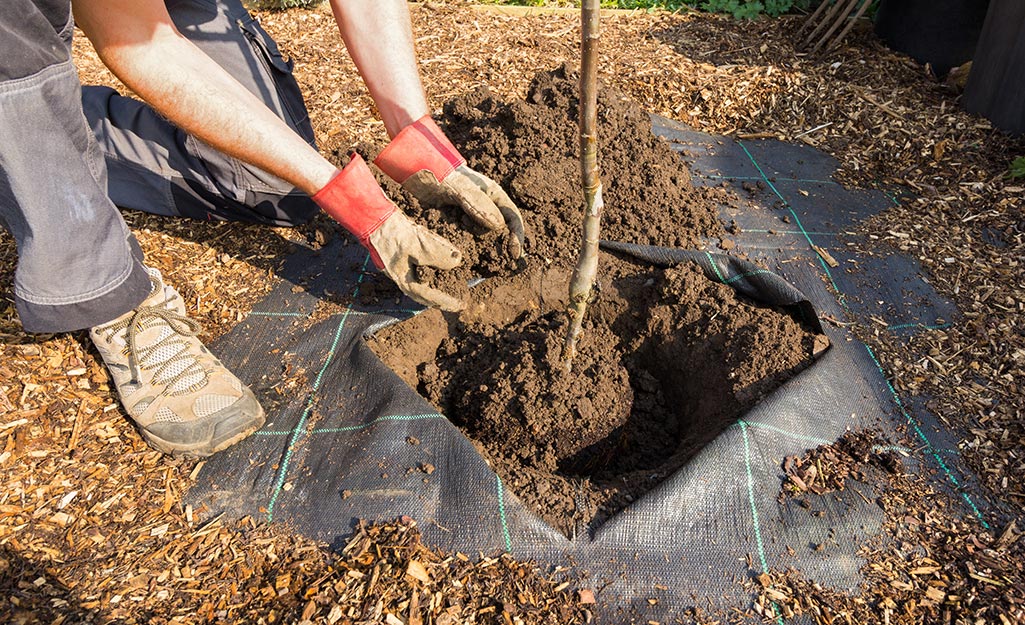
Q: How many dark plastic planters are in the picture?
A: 2